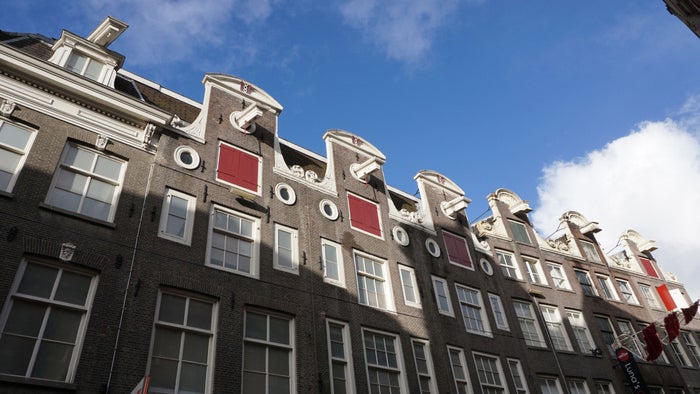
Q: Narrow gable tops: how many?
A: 6